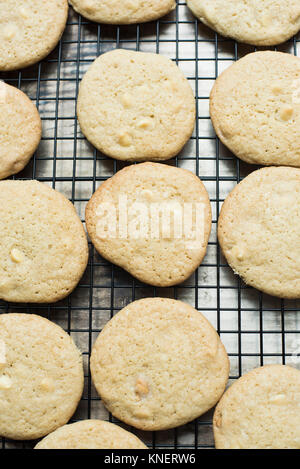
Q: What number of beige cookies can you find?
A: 13